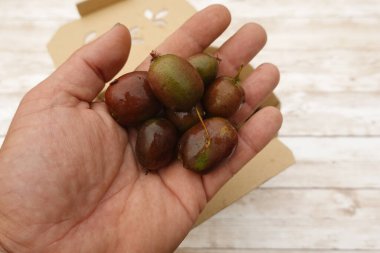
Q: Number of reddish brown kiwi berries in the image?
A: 5